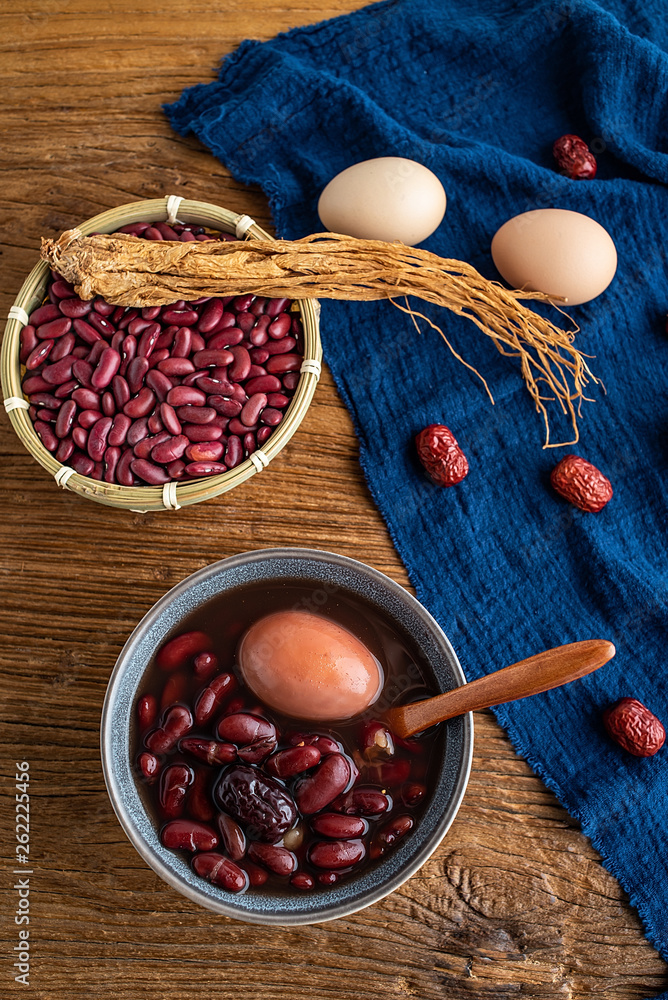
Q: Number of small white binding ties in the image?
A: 8